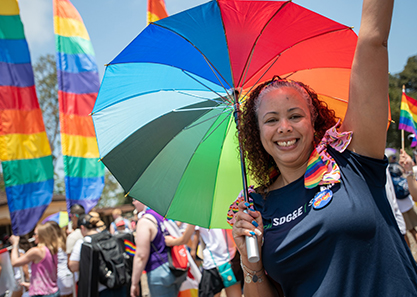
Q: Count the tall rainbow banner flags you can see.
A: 3